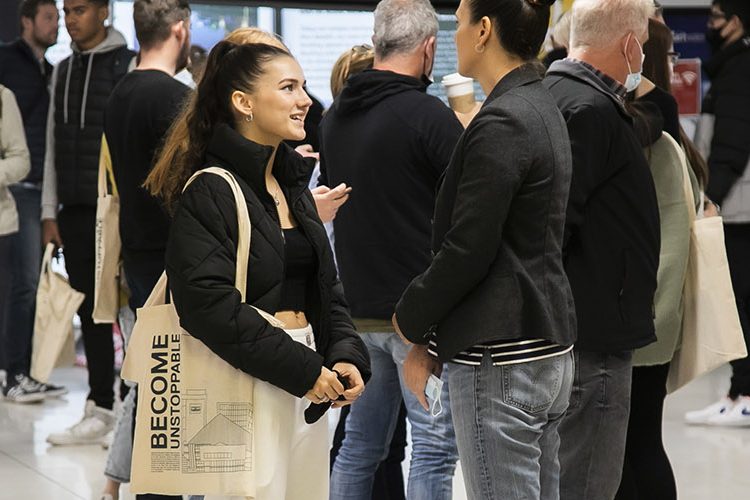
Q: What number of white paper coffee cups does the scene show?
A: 1